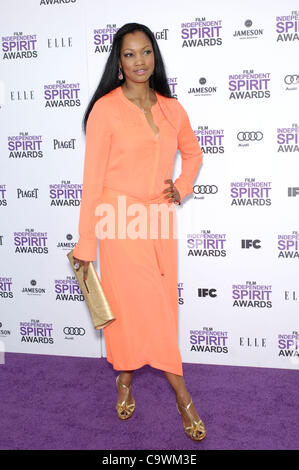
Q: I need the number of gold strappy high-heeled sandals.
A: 2